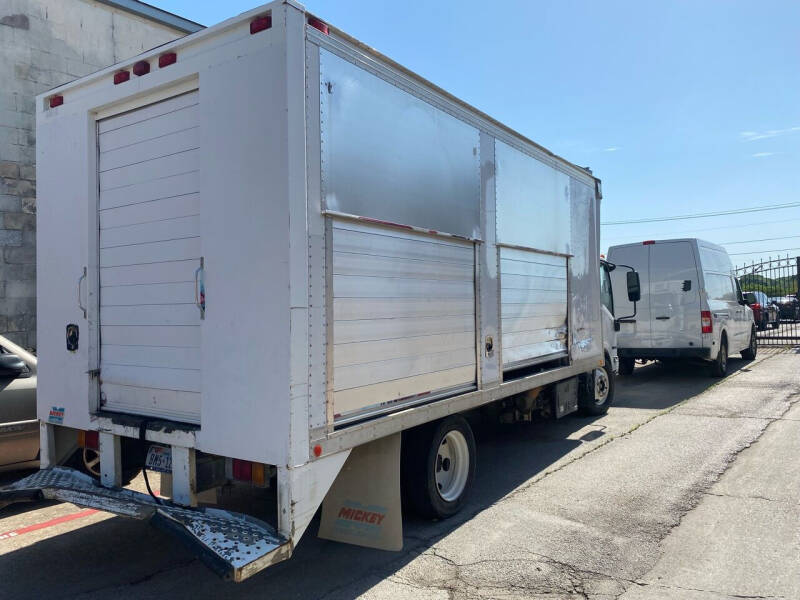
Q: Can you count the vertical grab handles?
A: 2